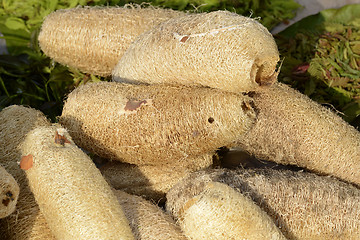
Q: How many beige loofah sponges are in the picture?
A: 11